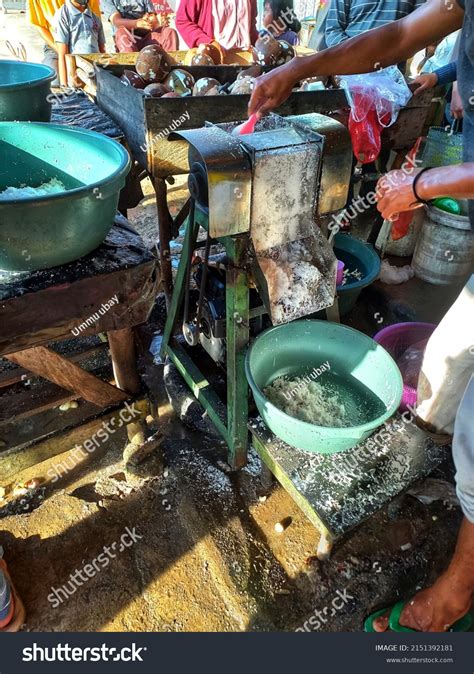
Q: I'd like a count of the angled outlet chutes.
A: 1